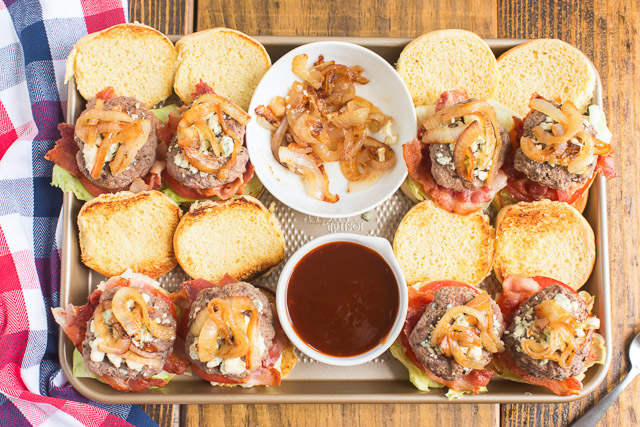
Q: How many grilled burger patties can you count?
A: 8